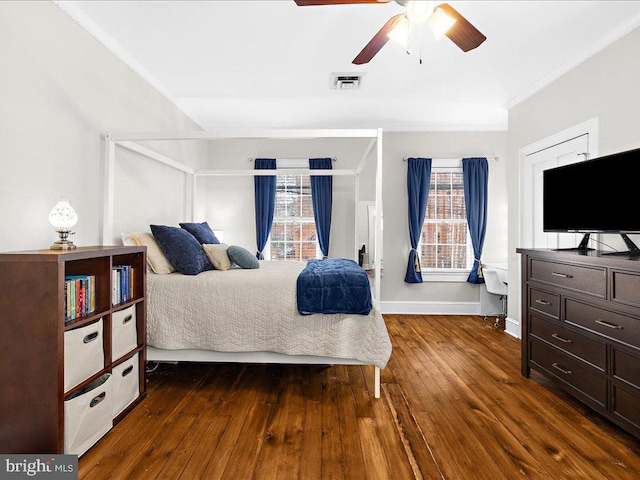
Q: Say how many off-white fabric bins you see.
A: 4